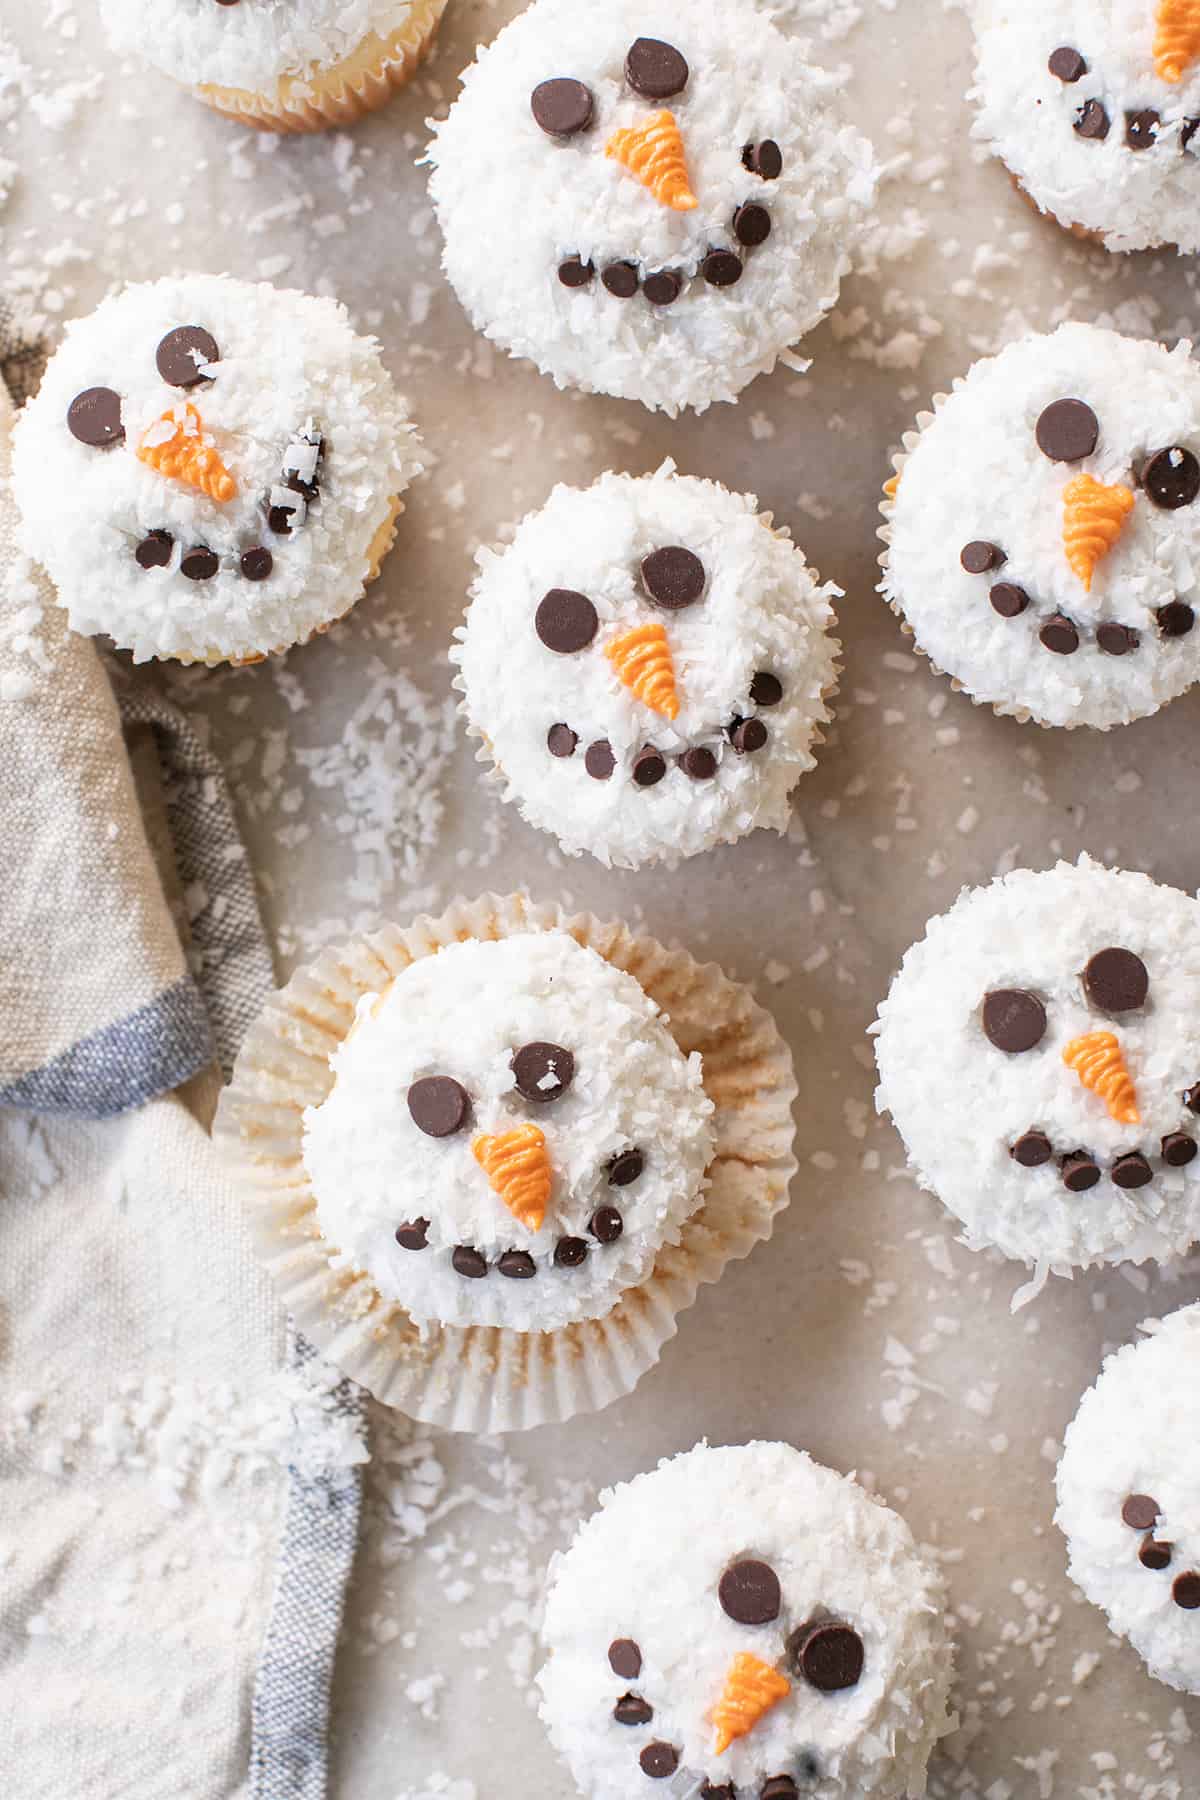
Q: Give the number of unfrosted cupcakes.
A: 0